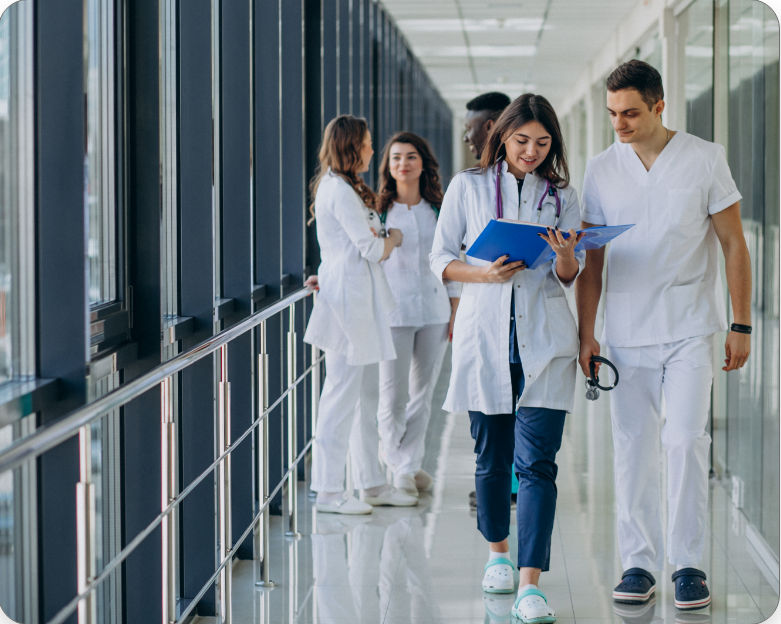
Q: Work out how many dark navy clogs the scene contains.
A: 2